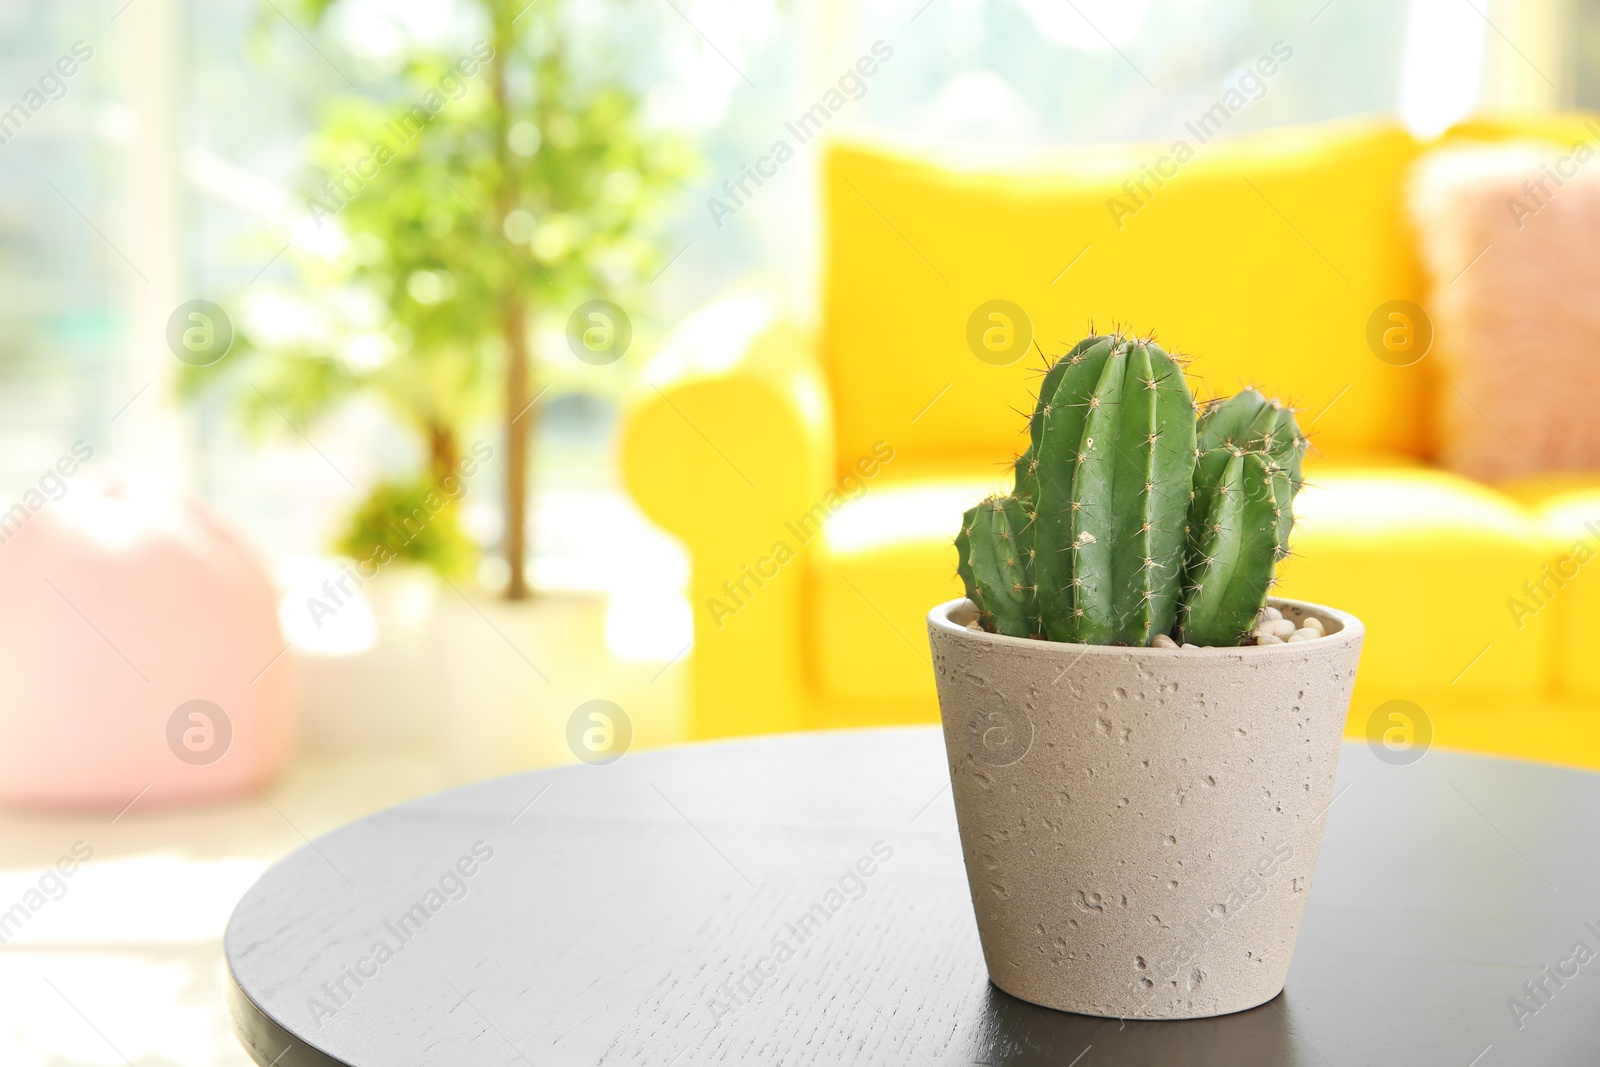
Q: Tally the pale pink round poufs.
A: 1